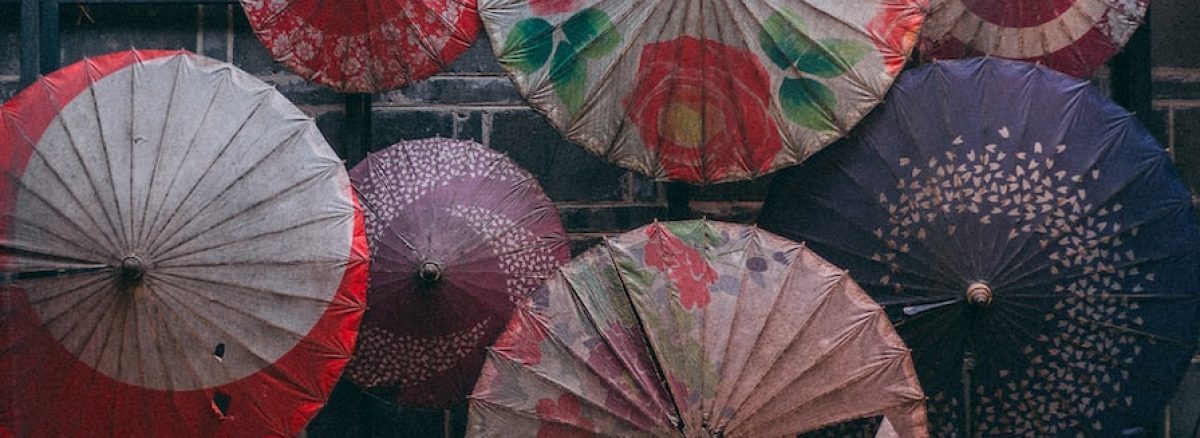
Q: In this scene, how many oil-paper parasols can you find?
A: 7